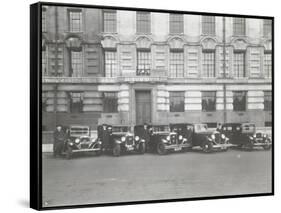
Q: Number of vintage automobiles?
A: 5